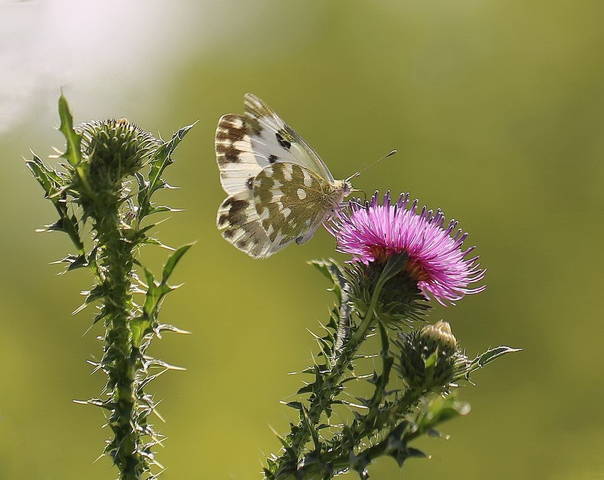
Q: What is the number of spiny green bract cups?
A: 3